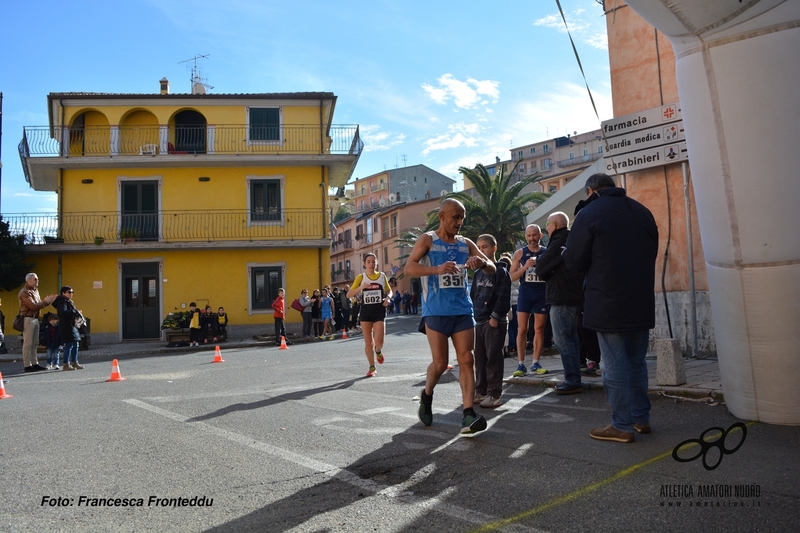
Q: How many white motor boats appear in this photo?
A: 0